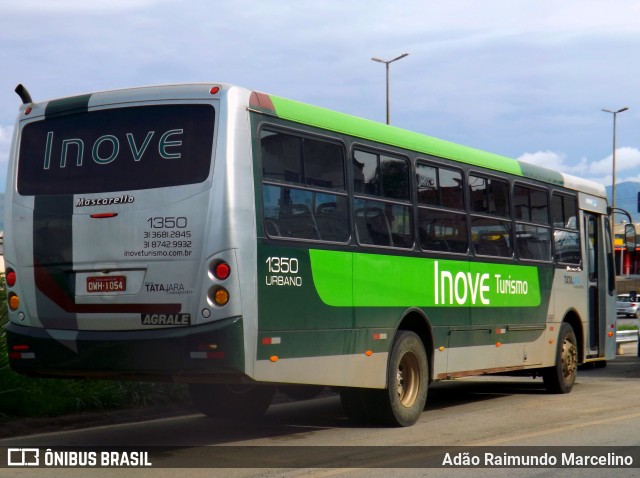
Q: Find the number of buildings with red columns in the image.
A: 1